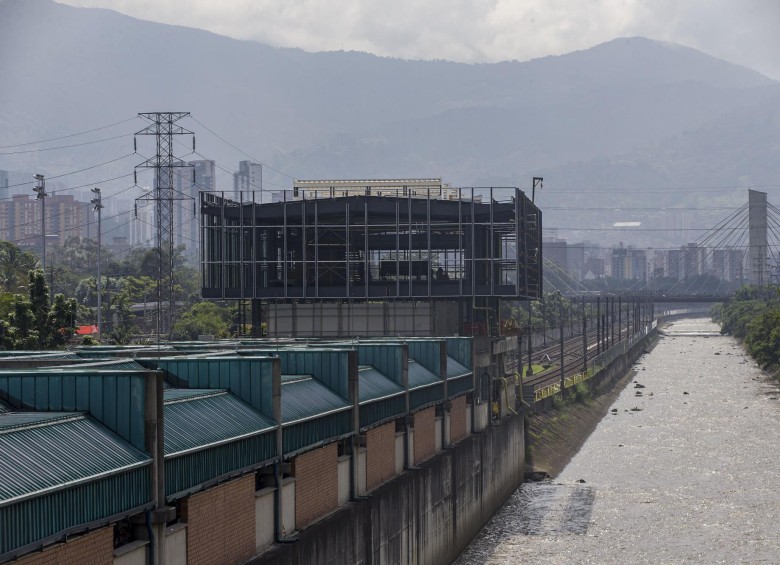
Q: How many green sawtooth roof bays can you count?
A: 6